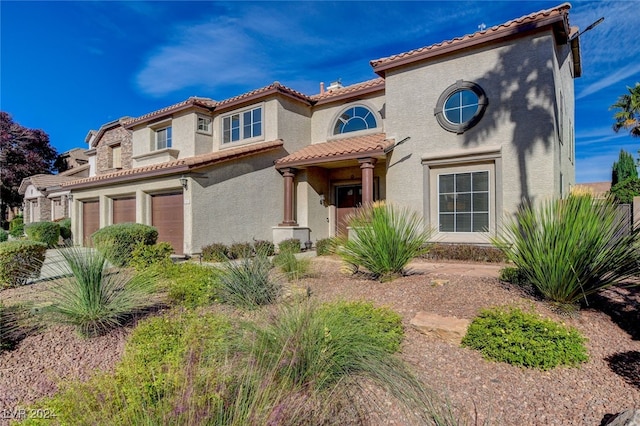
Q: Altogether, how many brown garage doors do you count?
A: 3